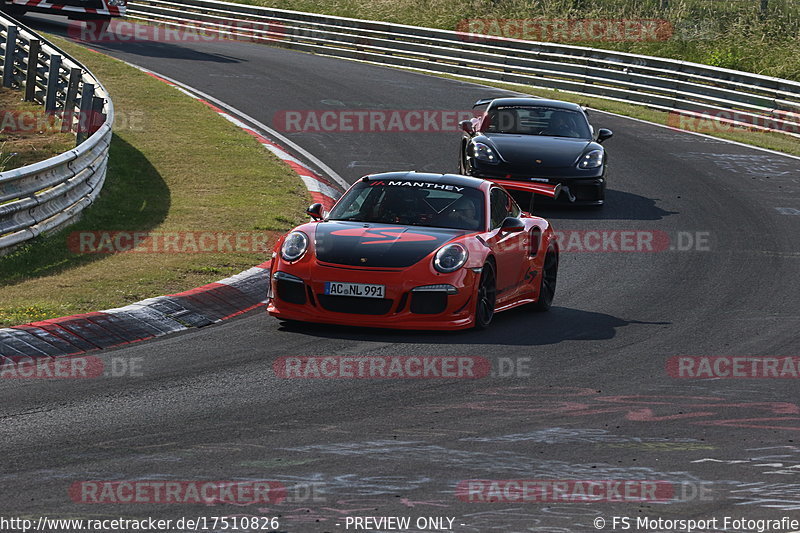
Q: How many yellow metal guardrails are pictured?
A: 0